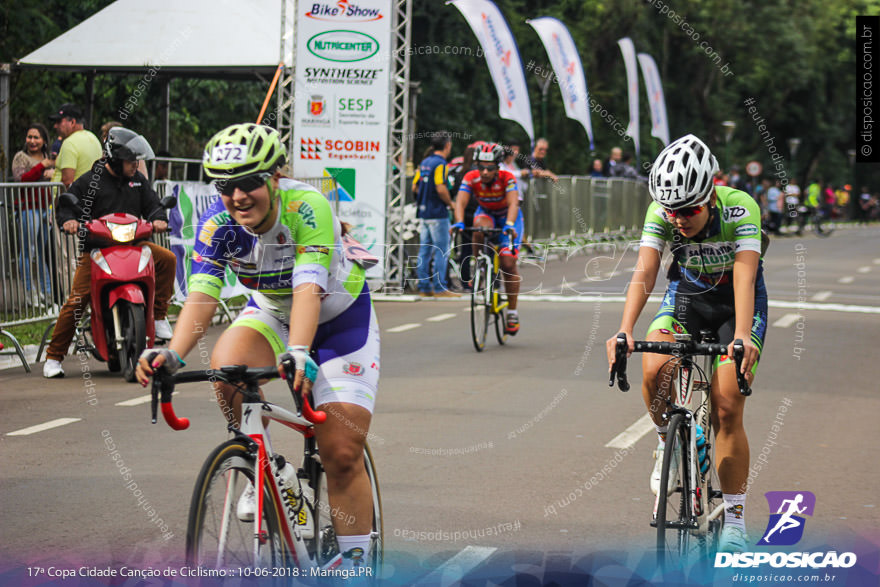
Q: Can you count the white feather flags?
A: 4